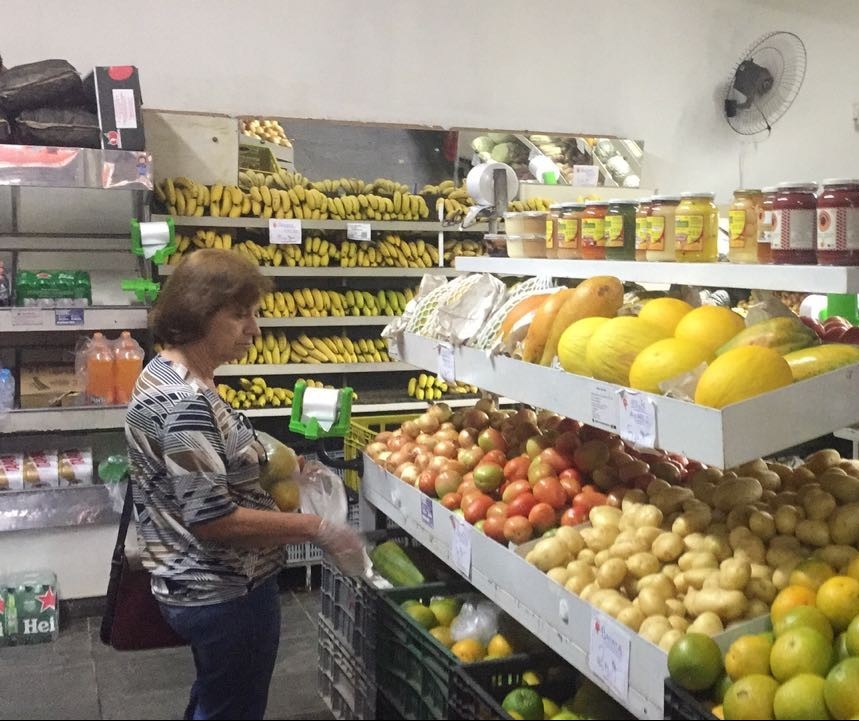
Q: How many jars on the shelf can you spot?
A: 11